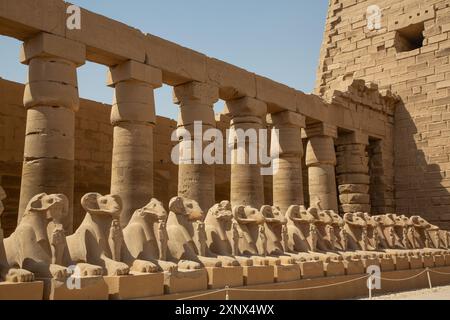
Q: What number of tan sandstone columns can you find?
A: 7